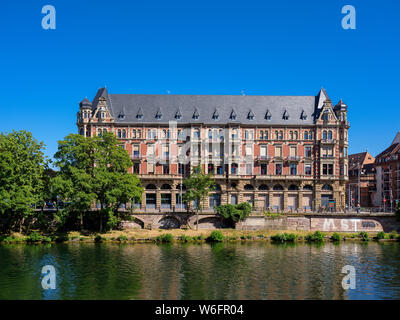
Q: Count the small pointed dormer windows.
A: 11